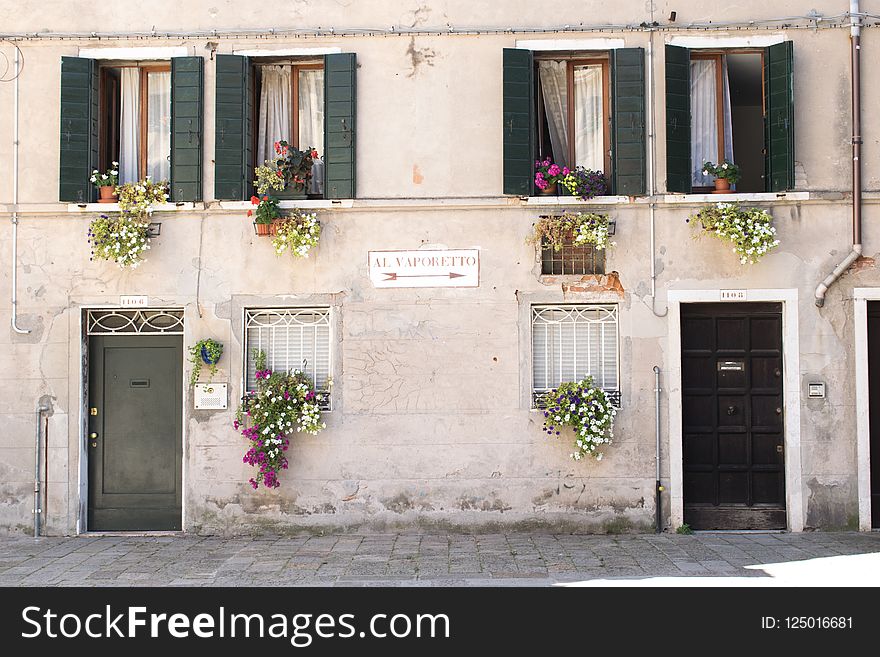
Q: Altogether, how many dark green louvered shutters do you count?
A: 8